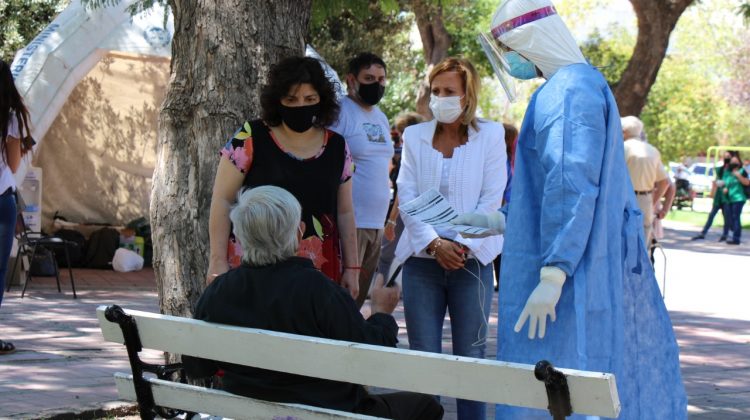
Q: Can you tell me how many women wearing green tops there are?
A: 2